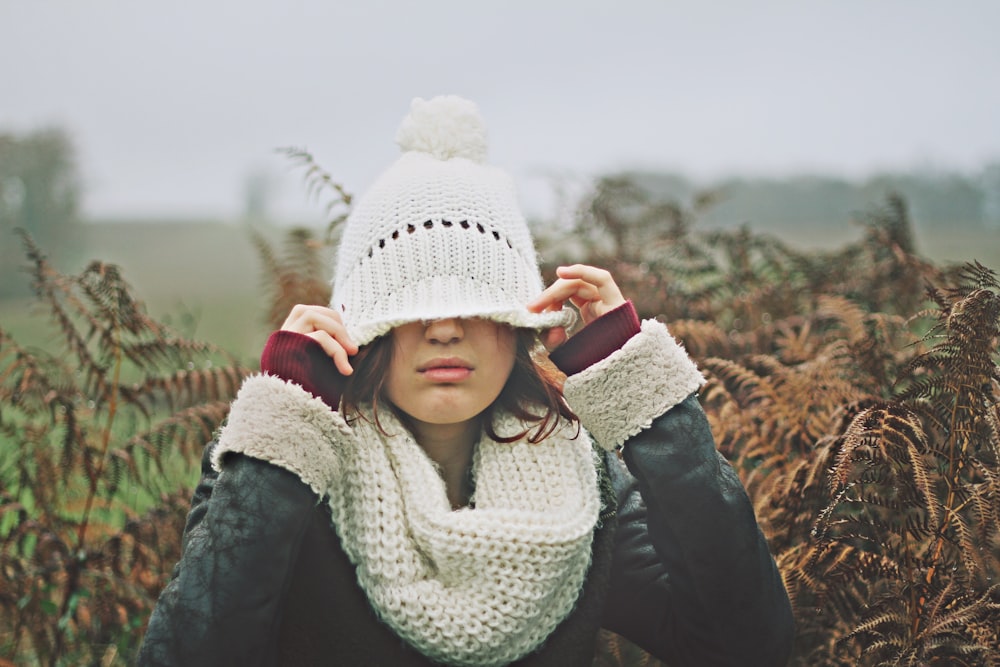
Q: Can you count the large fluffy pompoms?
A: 1